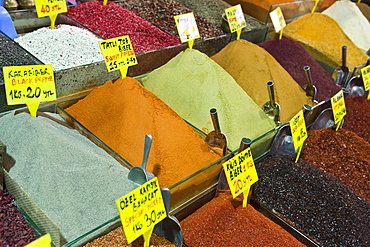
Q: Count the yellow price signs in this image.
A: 12